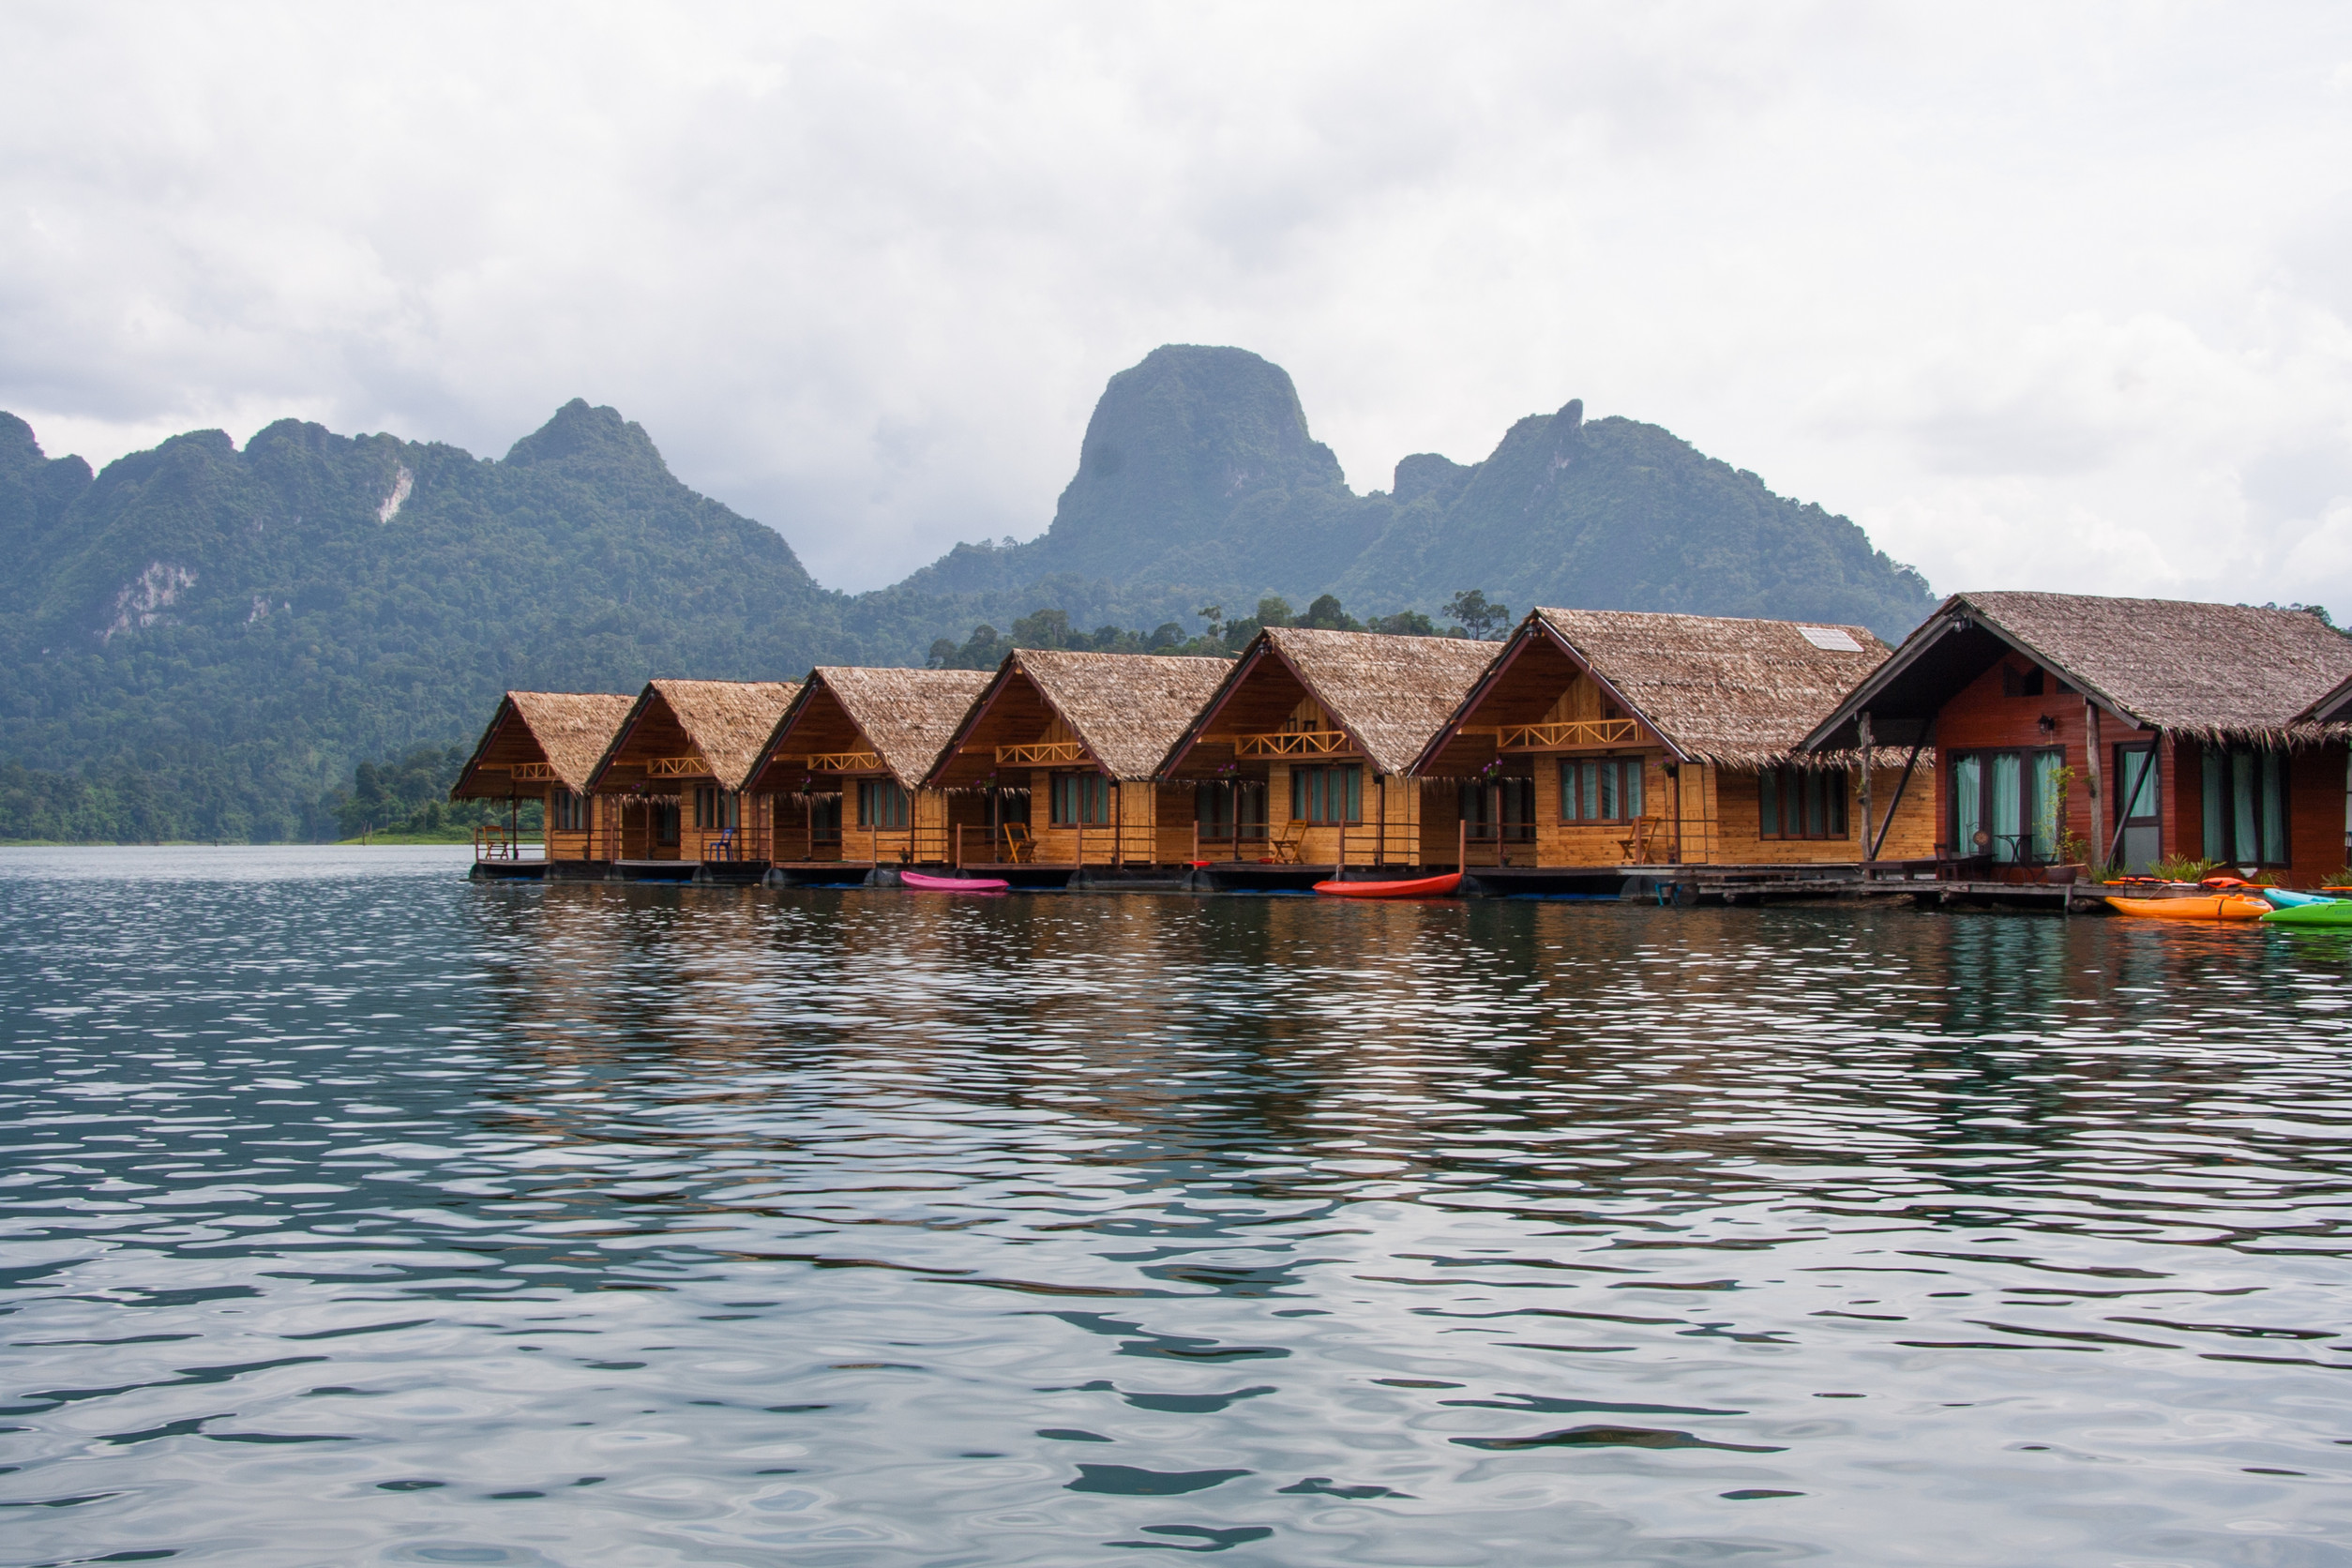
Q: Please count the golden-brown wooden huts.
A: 6